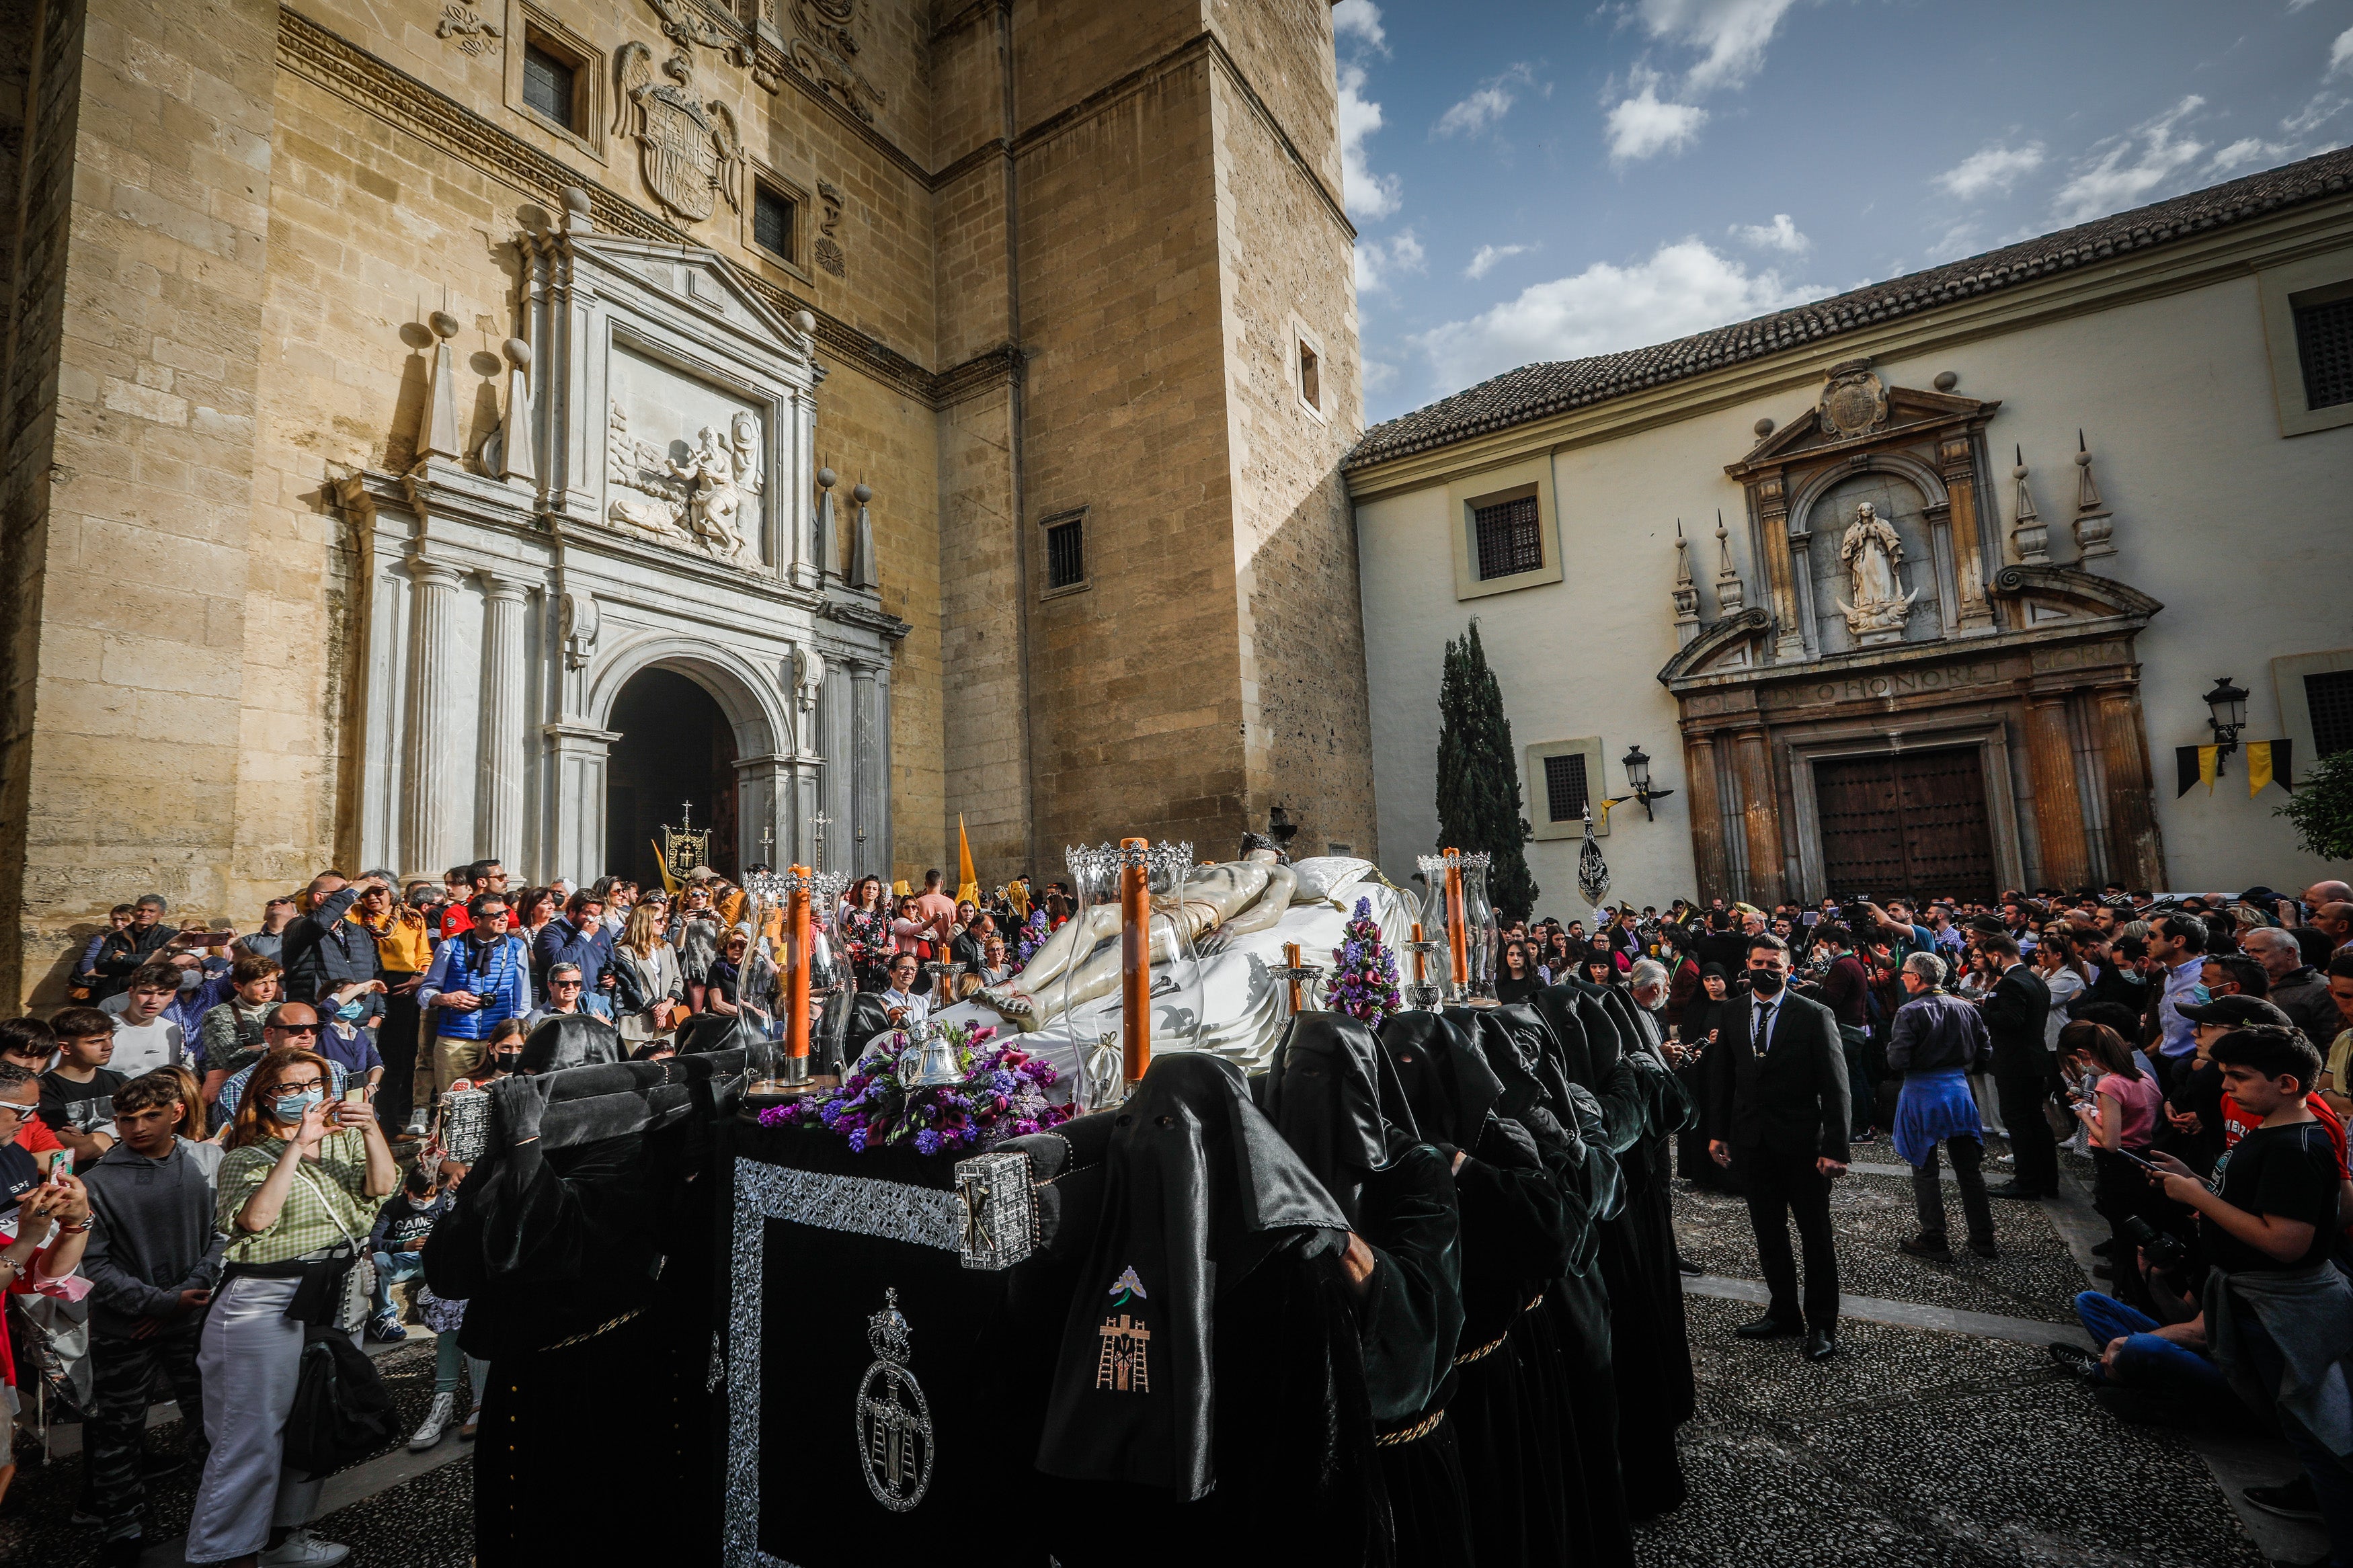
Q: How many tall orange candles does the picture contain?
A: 3